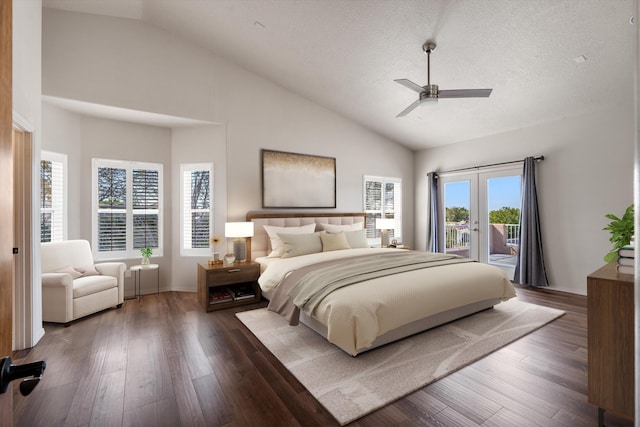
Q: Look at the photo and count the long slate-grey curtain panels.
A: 2